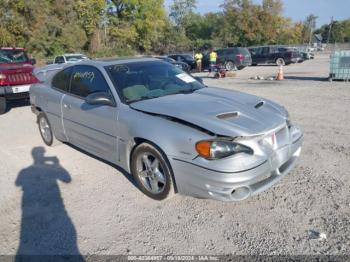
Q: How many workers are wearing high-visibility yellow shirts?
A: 2